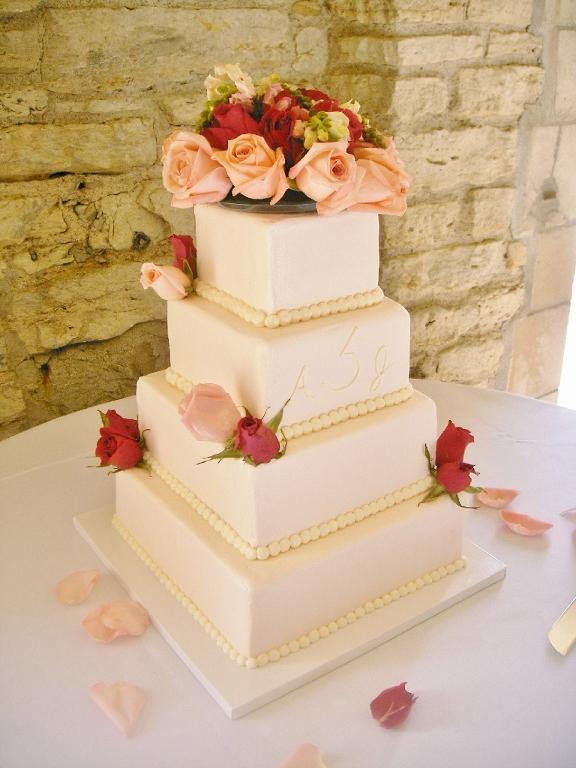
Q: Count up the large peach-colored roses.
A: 4